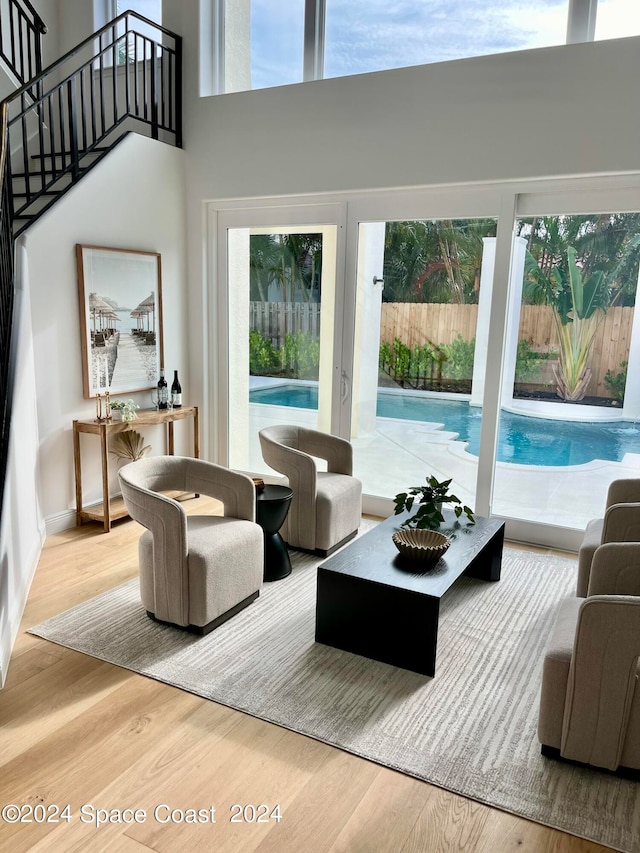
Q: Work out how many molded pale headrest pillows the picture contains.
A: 0